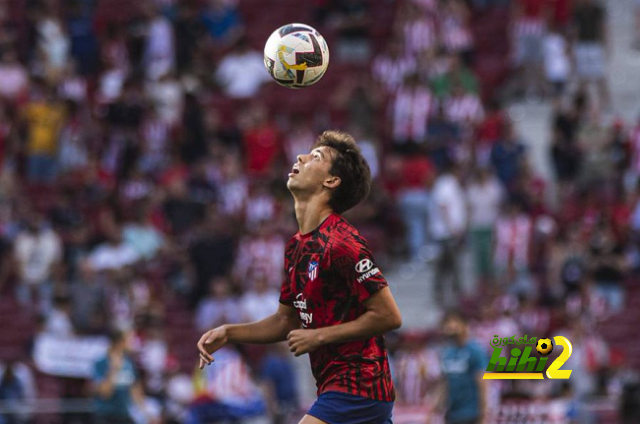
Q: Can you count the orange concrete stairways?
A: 0